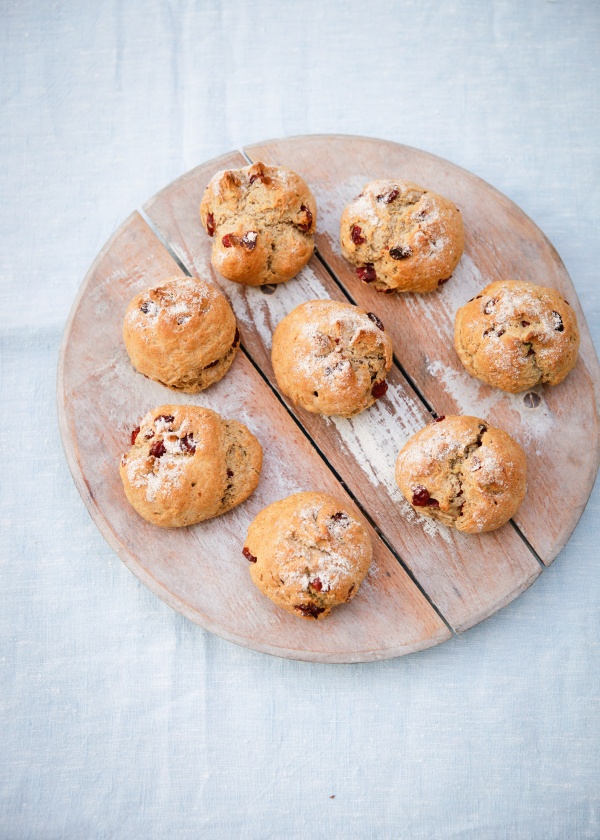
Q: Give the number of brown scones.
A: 8